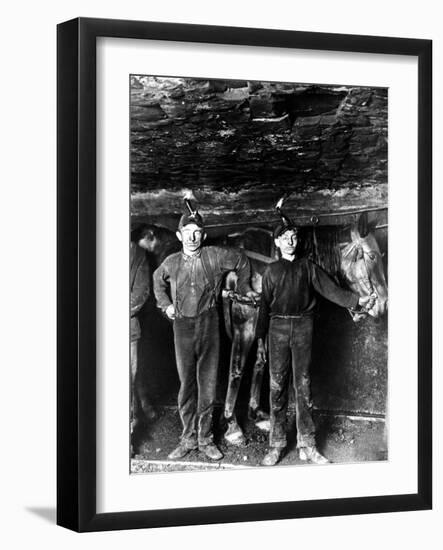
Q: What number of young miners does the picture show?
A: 2